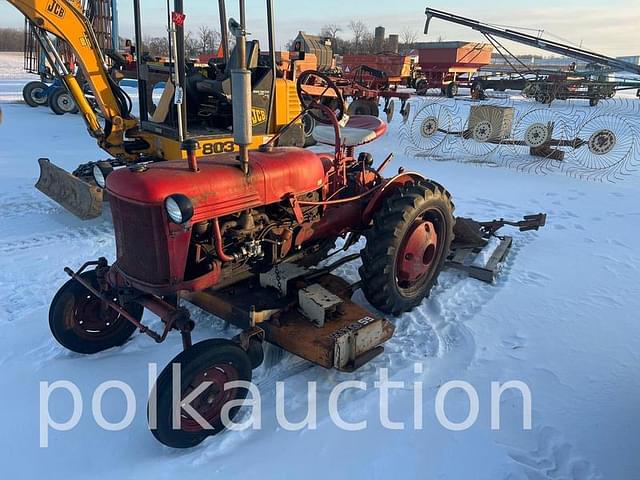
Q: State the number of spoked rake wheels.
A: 4